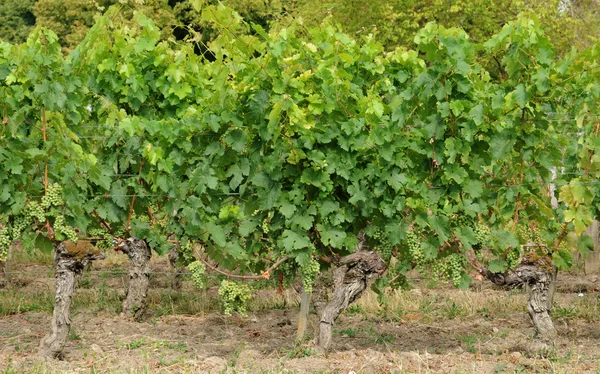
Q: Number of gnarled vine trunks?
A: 4